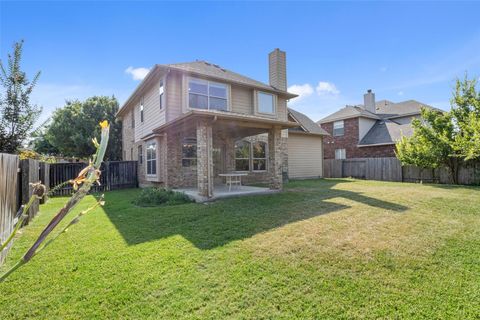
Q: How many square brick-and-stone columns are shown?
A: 2